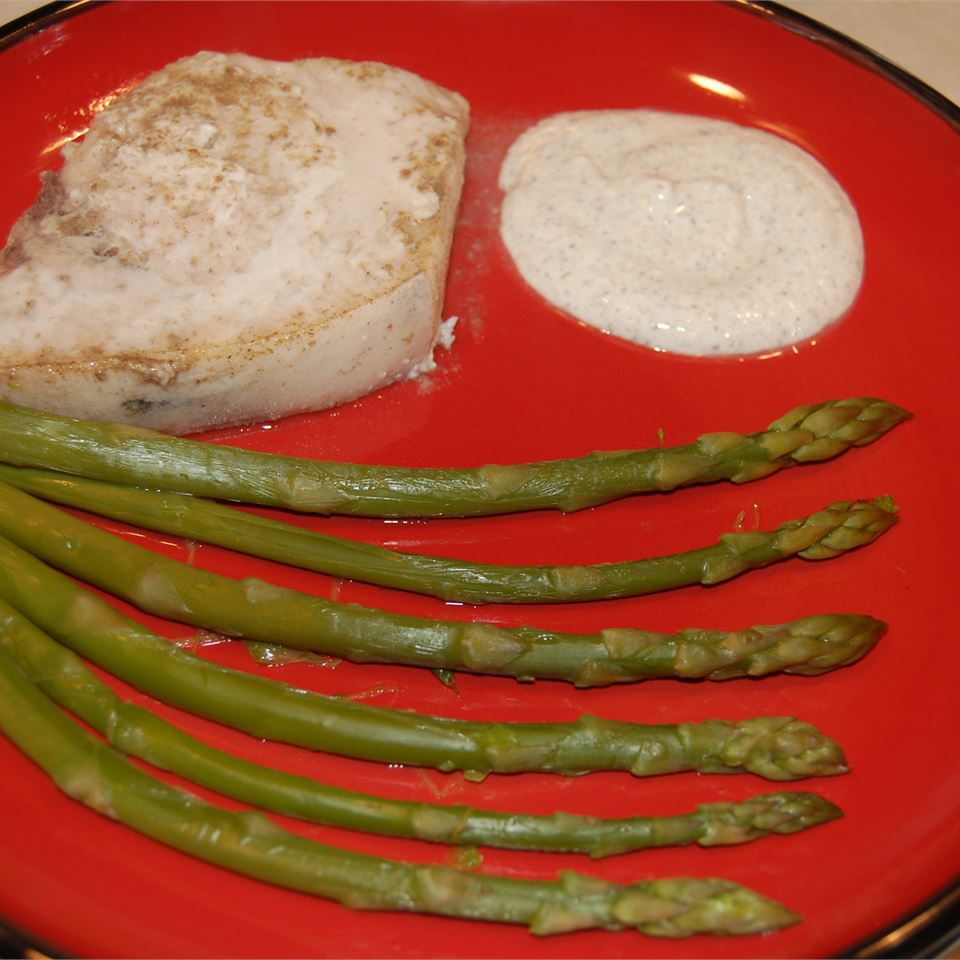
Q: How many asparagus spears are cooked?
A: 6